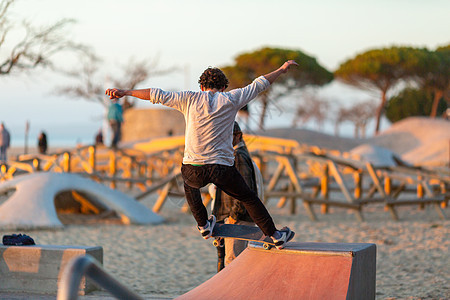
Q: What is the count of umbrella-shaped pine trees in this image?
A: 3